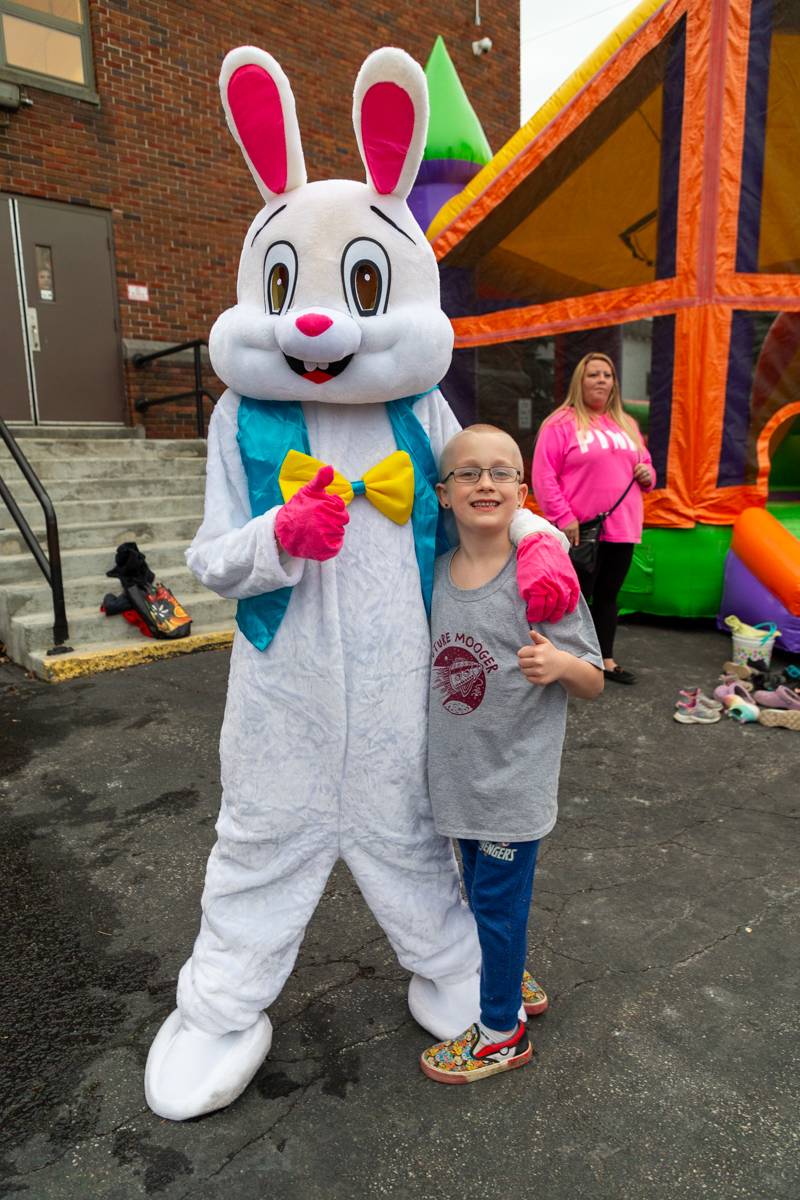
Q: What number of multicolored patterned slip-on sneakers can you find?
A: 2